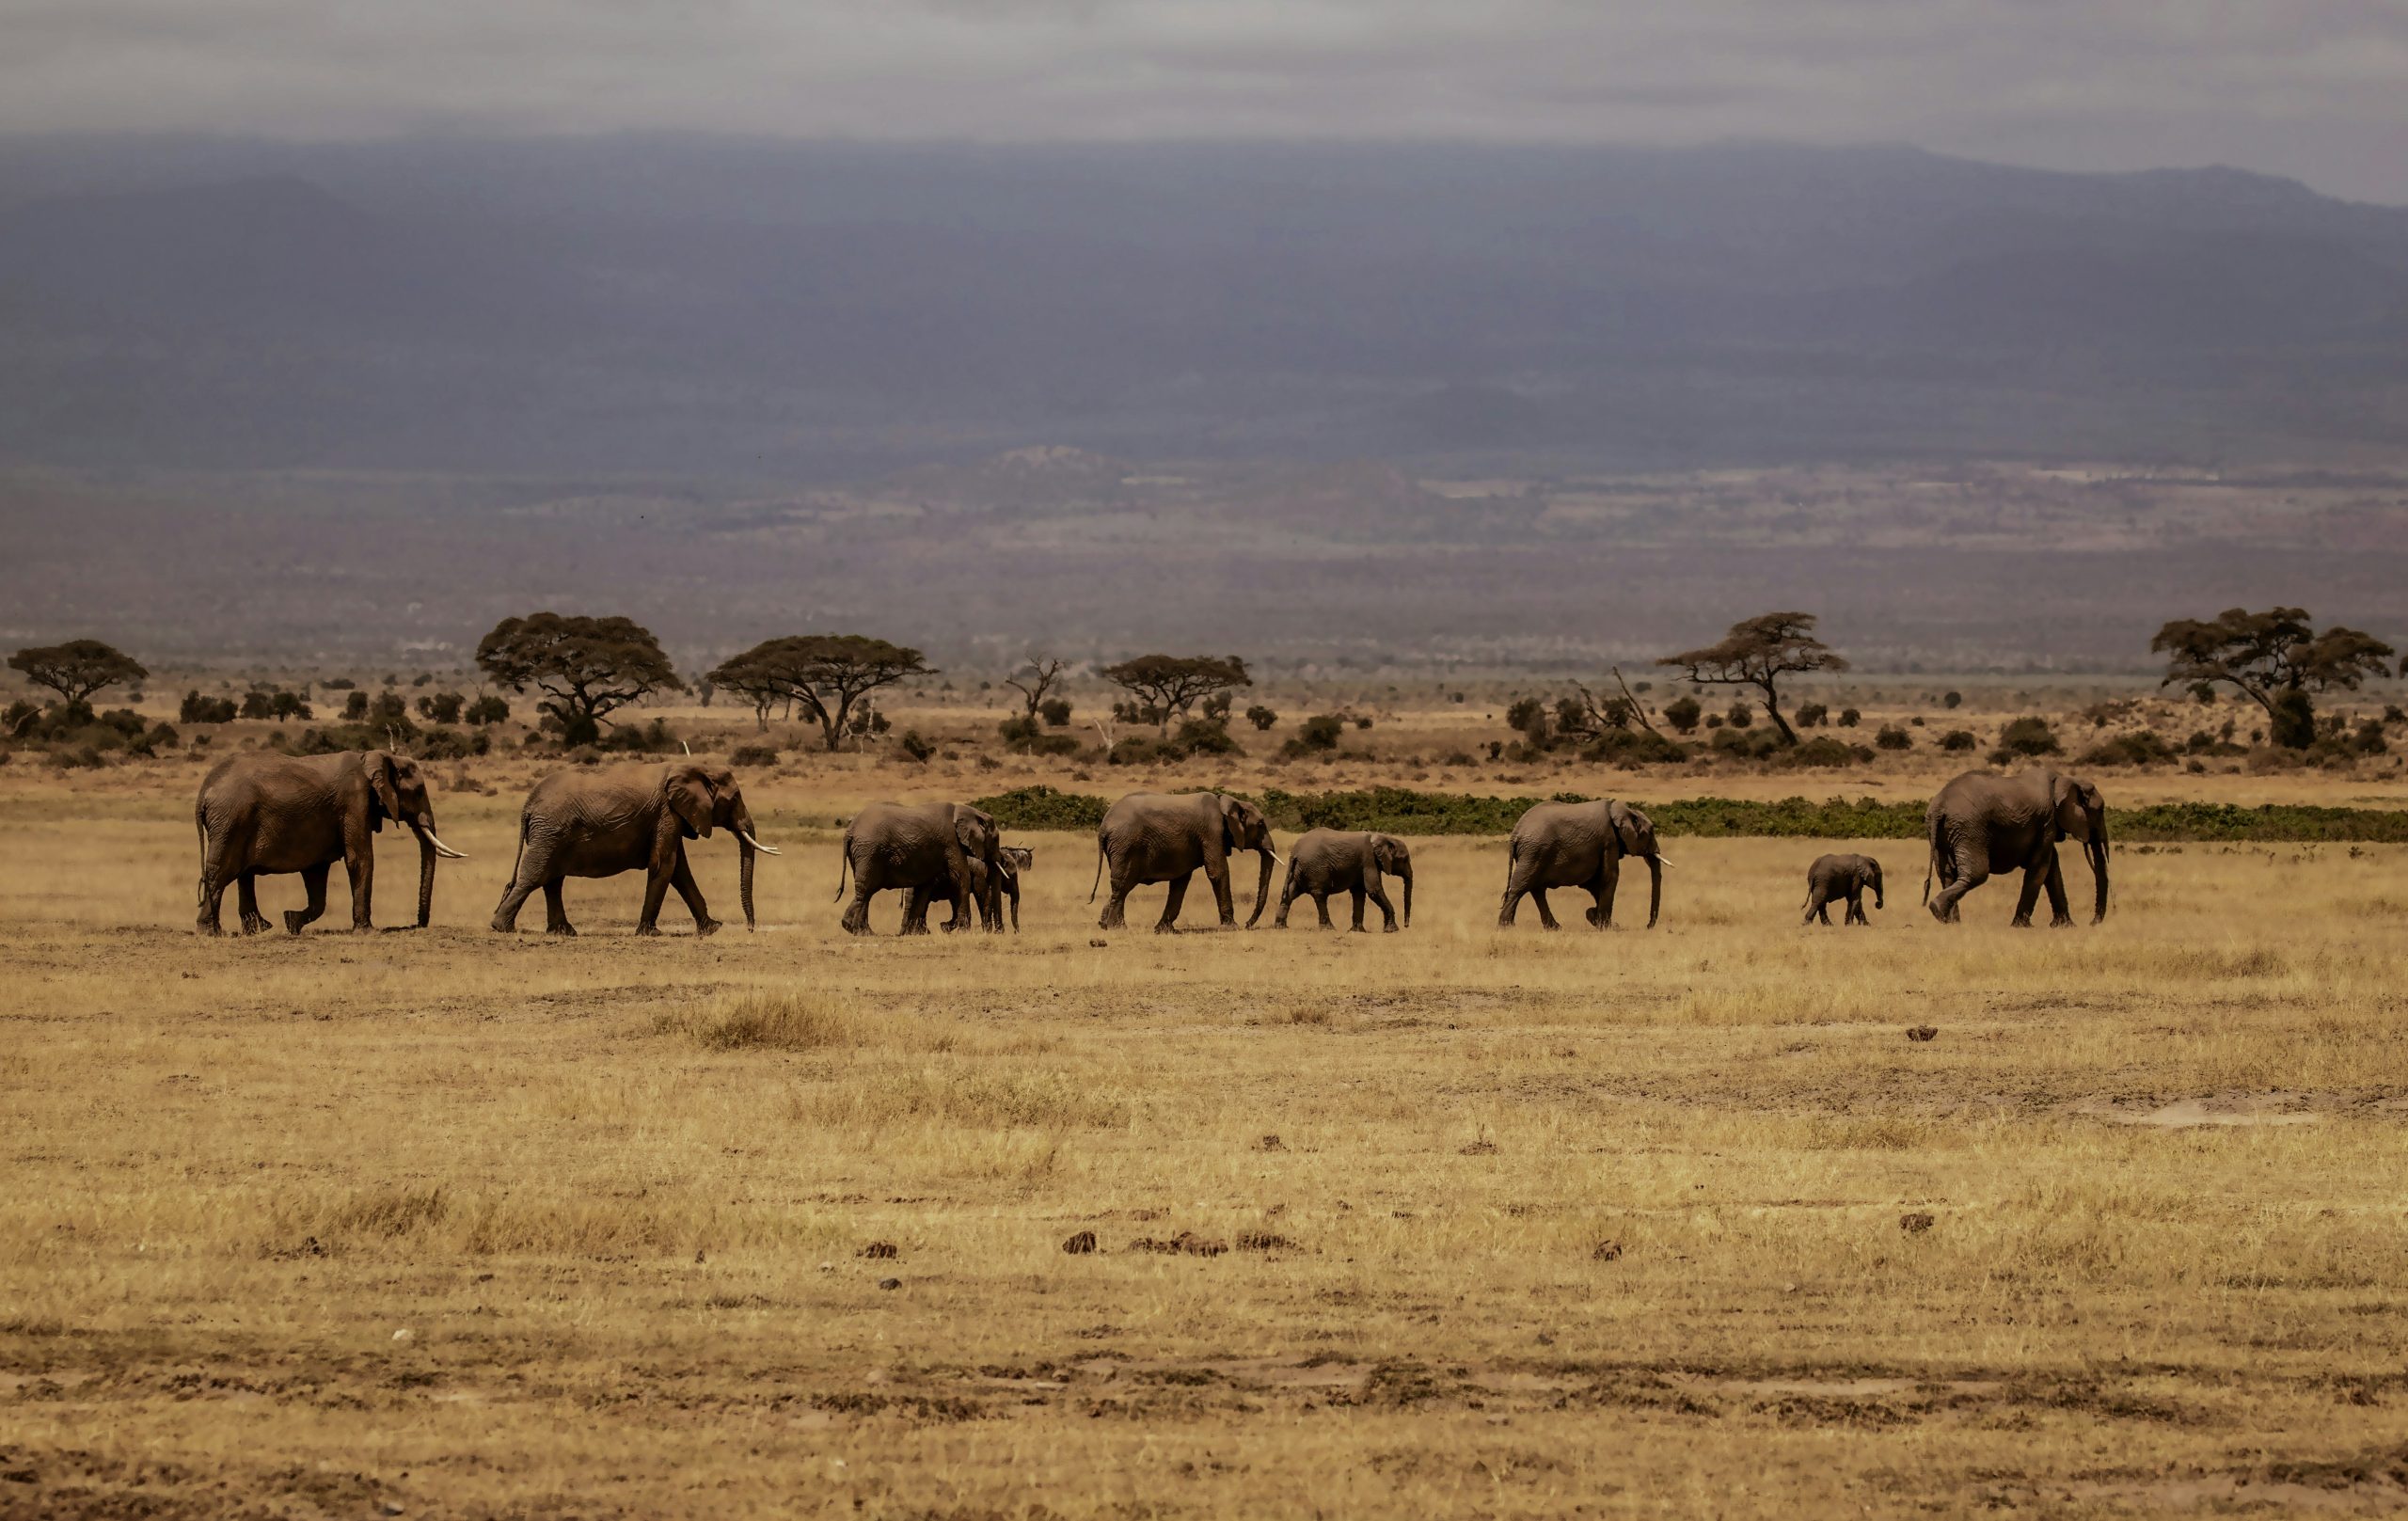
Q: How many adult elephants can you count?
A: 6